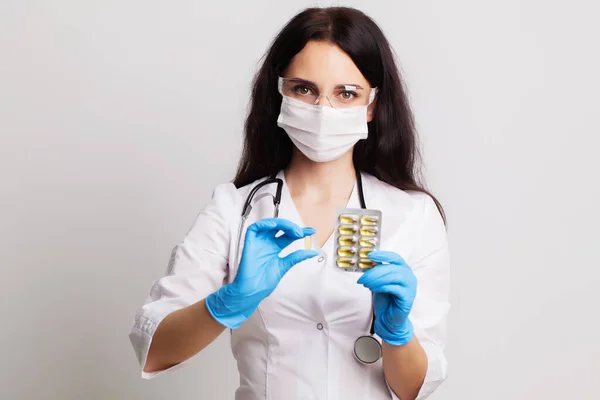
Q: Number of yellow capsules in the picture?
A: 11